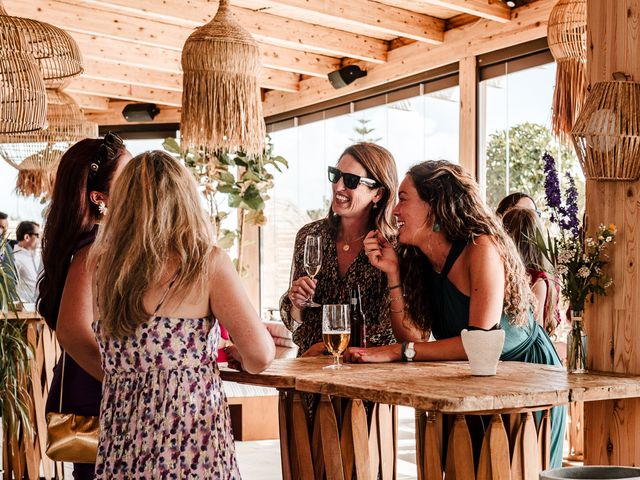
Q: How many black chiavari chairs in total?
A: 0